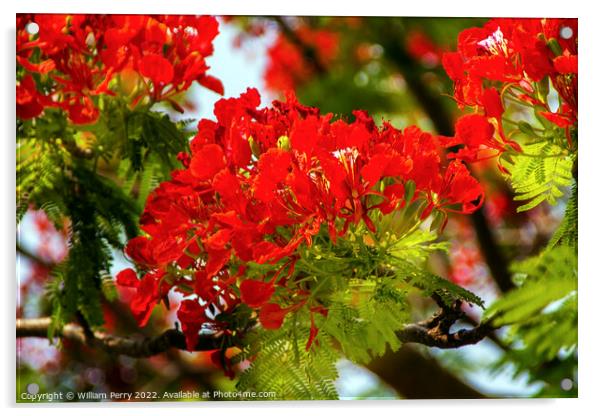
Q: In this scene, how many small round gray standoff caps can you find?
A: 4